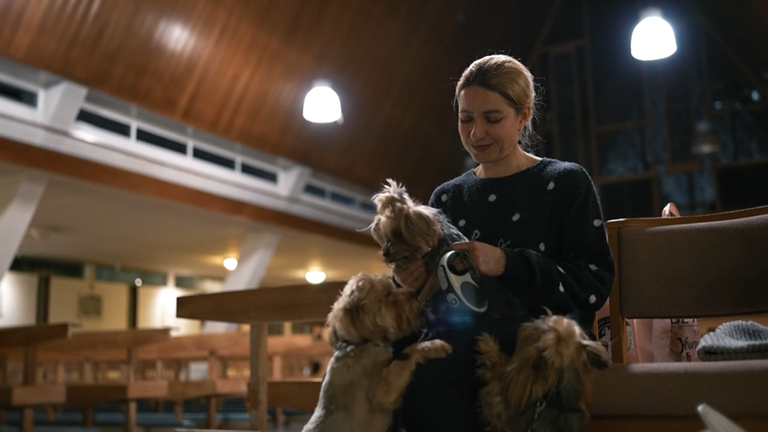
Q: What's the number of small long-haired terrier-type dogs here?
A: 3